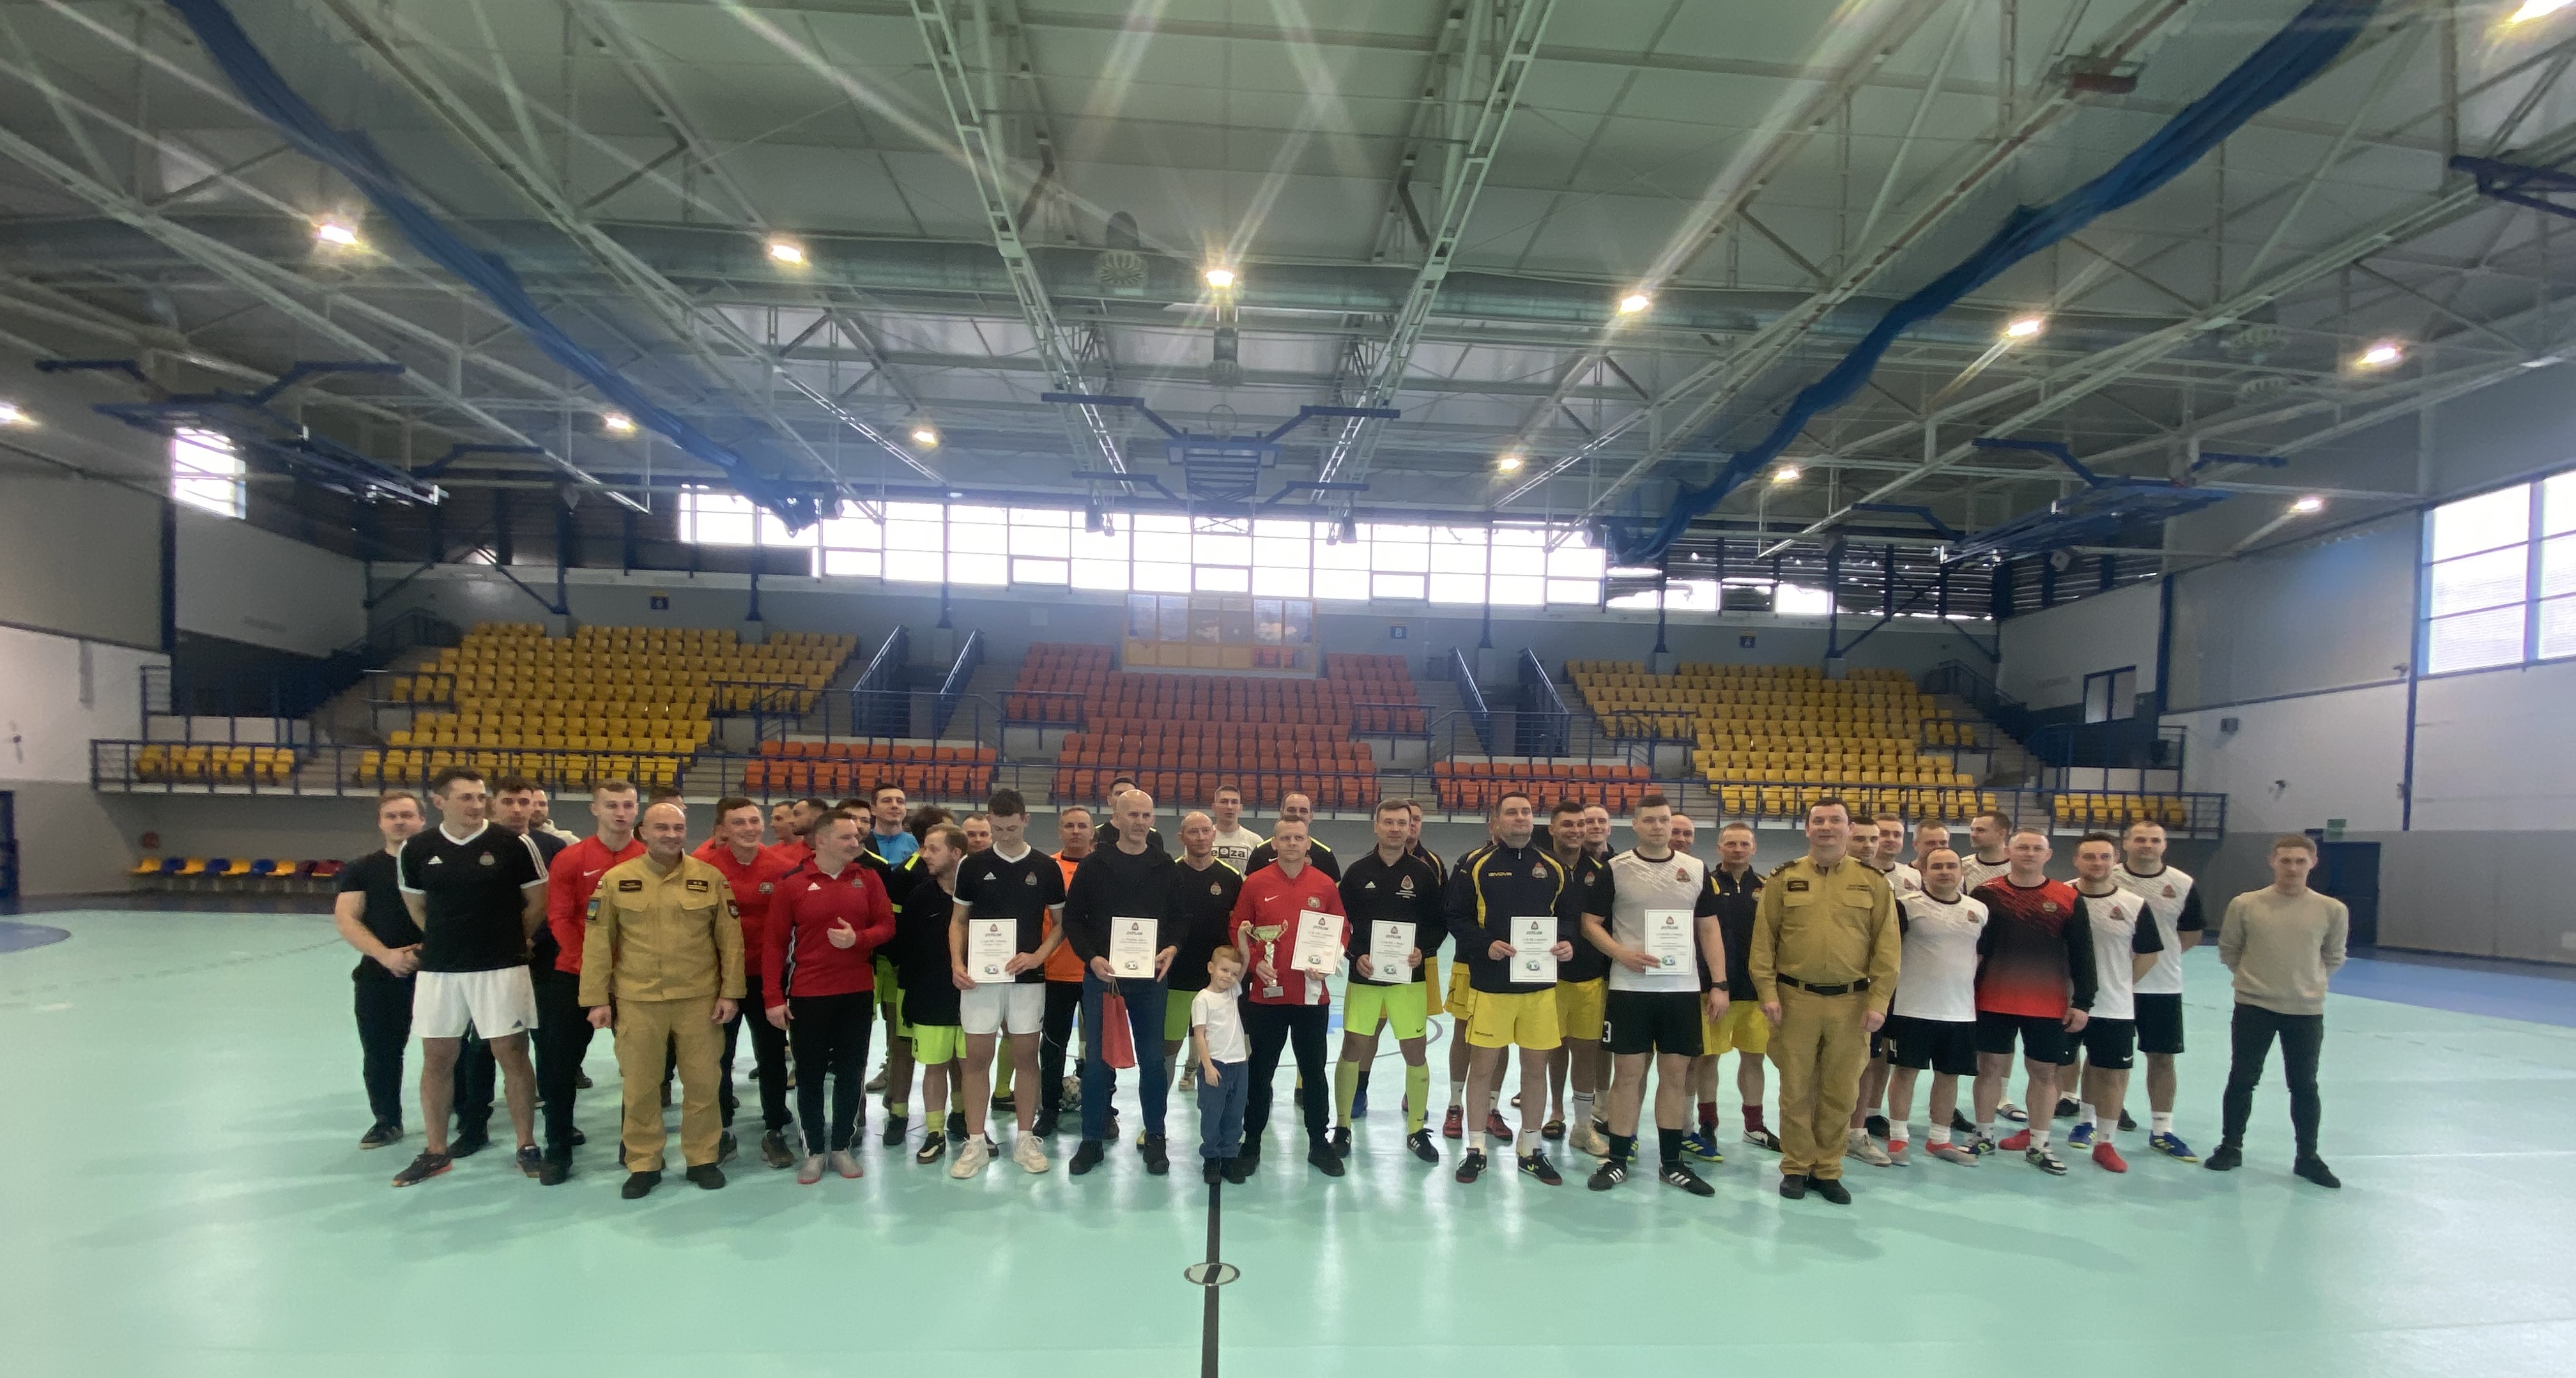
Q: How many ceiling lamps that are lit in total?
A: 13